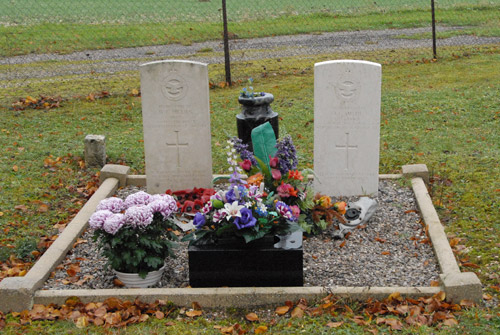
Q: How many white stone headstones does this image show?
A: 2